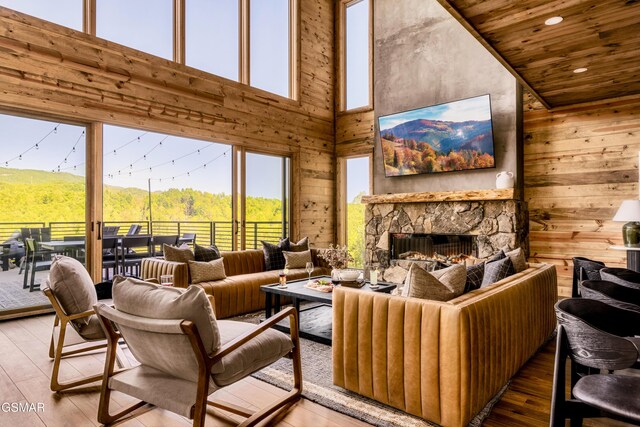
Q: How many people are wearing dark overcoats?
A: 0